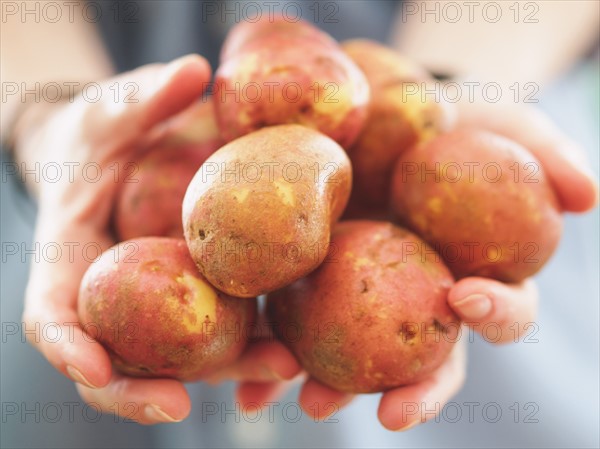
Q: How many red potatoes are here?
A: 7